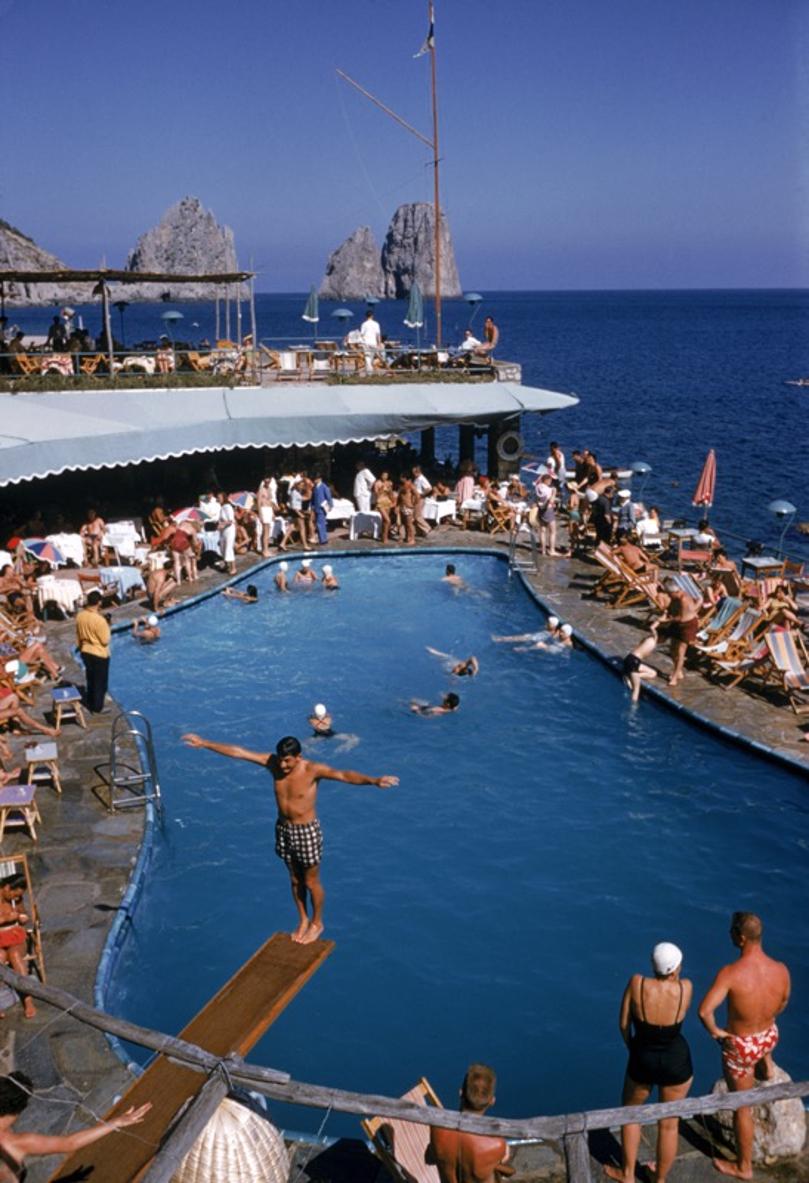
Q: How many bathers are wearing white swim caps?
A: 8